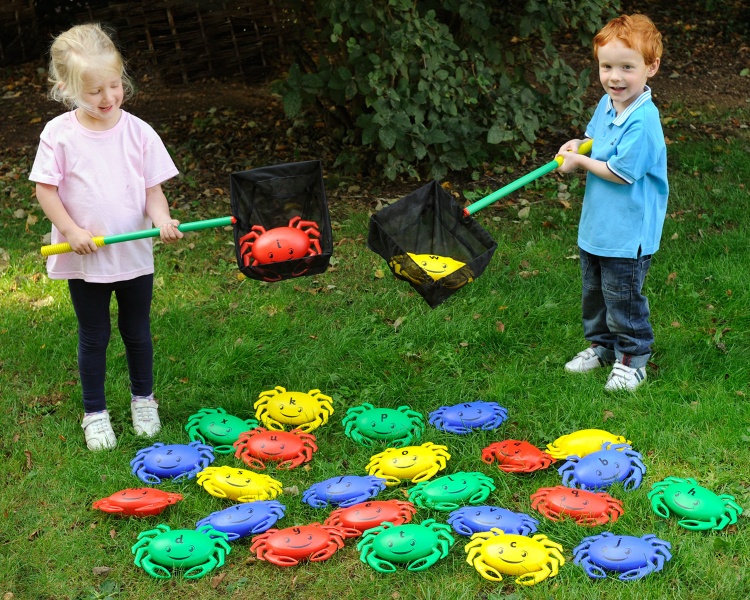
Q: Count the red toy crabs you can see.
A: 7